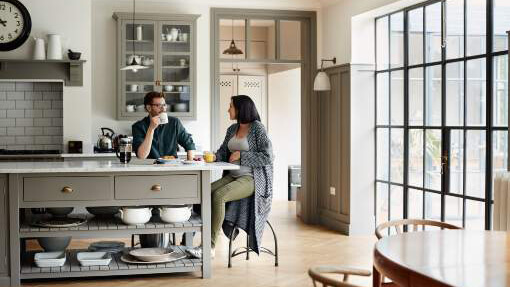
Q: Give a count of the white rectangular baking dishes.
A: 2